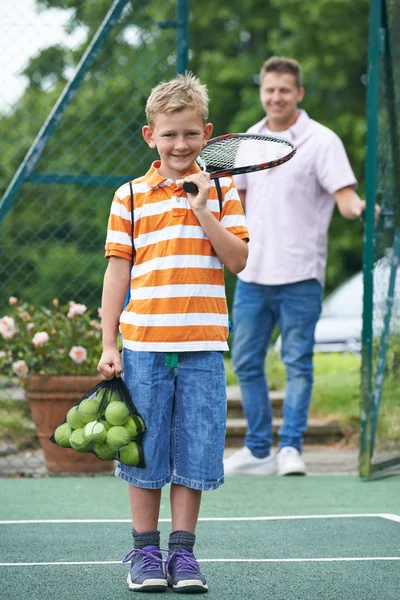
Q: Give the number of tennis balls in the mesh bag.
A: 12